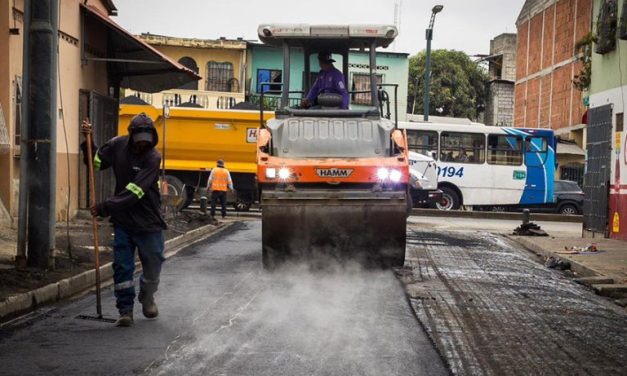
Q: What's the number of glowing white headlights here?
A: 4